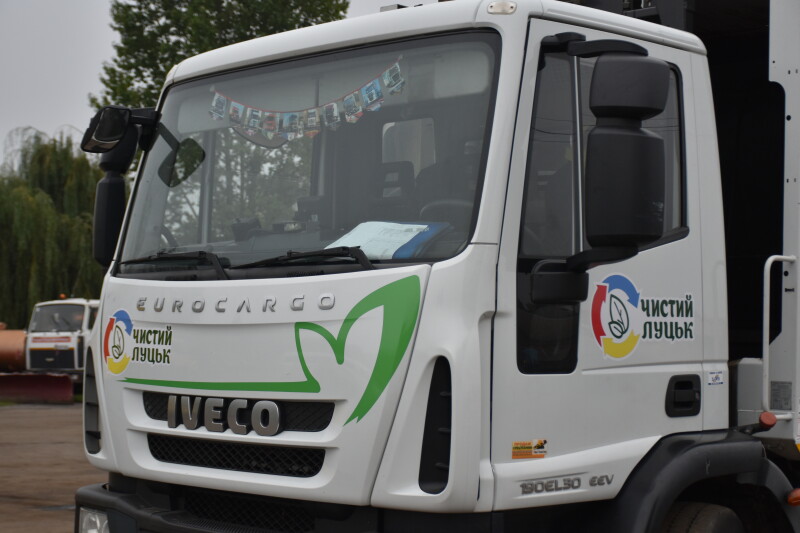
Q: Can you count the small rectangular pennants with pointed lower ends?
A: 10